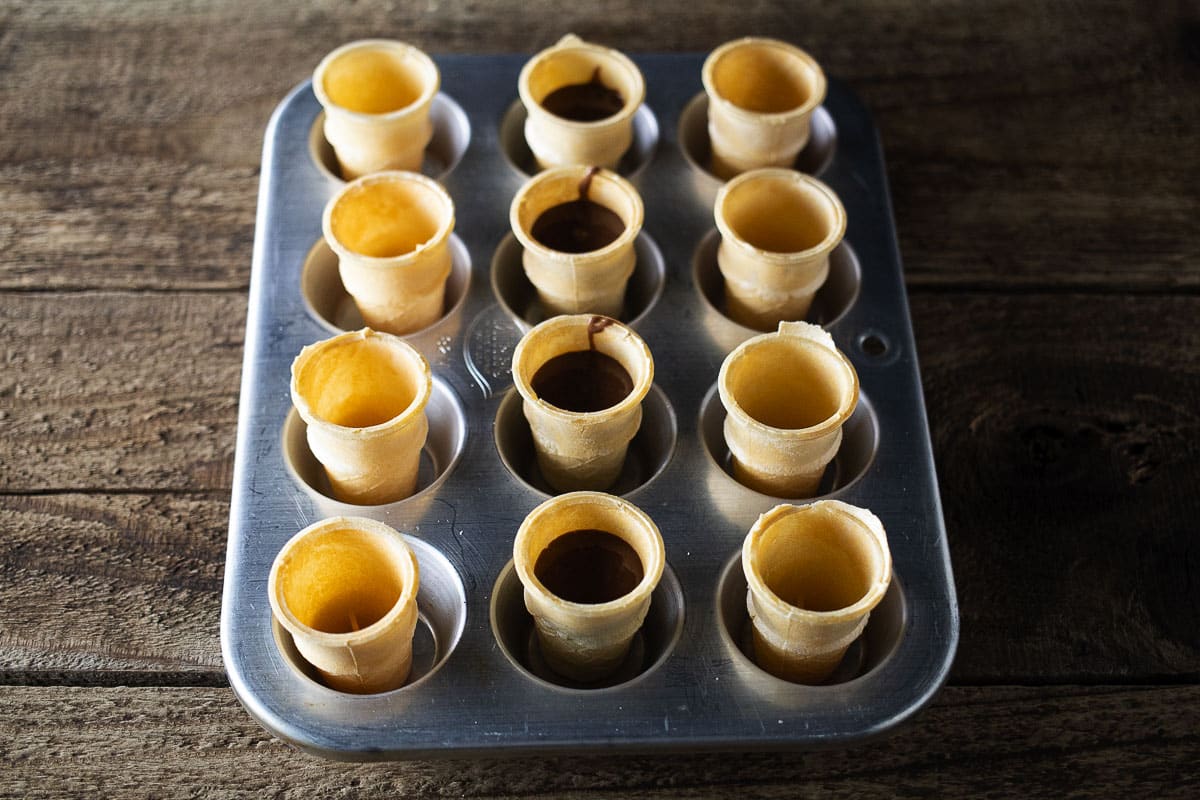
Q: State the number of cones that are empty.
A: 8